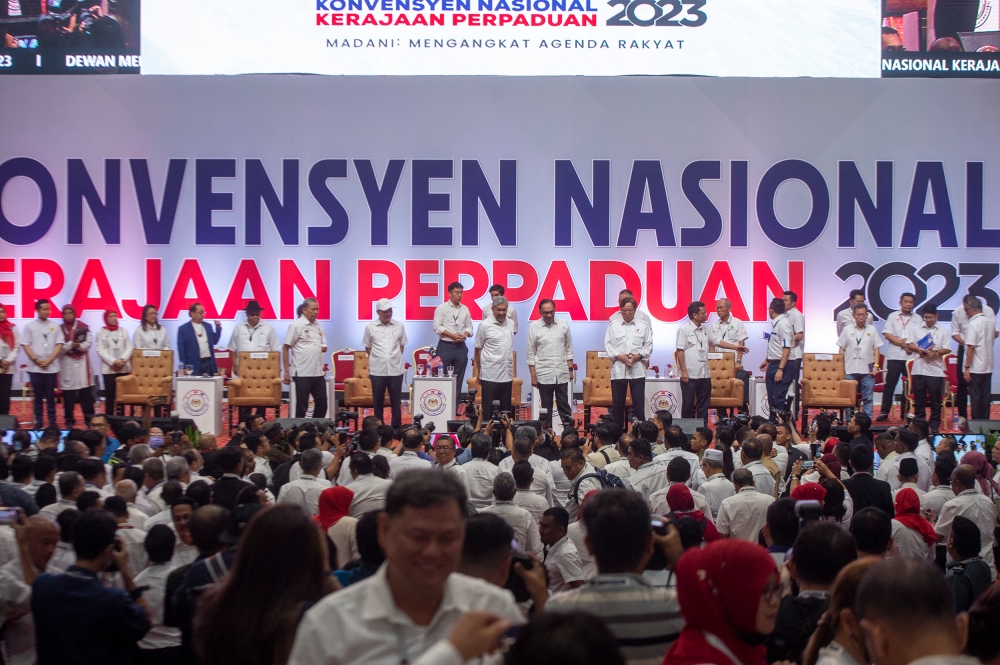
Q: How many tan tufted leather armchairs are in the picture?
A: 7